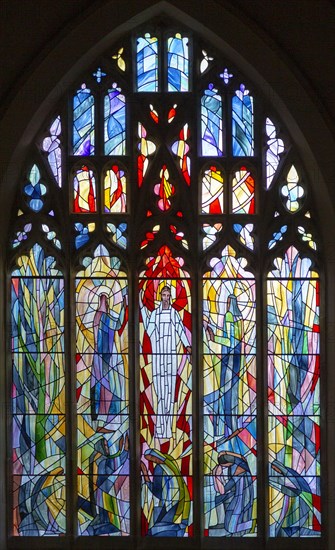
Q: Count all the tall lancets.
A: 5